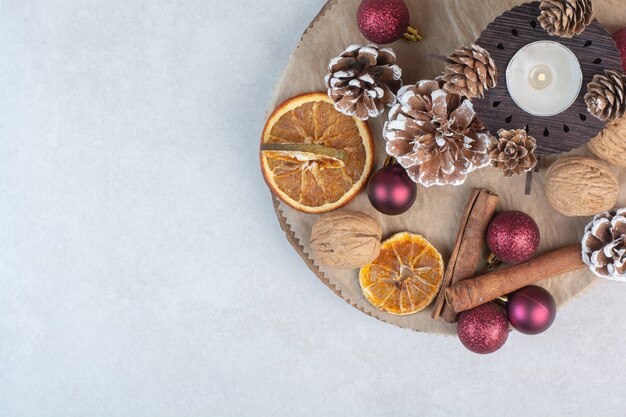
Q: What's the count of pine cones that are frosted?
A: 3